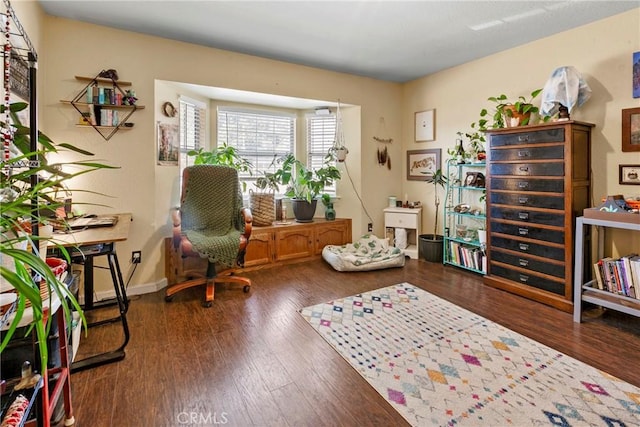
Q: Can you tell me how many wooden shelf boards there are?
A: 3